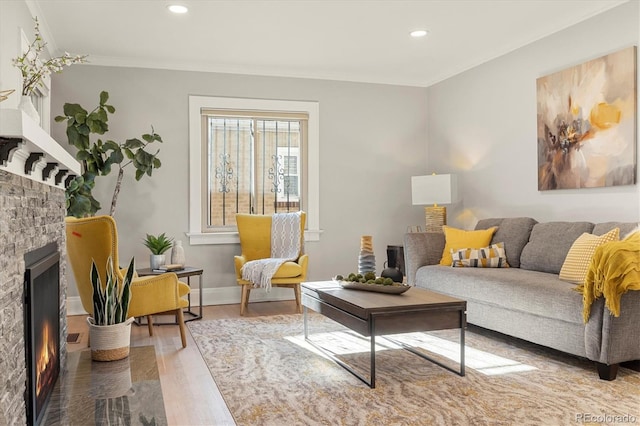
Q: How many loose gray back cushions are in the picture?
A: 3